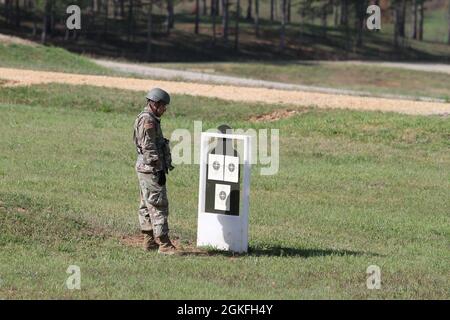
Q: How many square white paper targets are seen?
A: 3